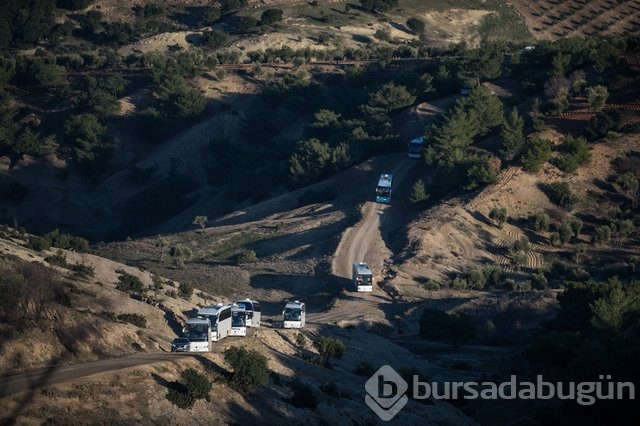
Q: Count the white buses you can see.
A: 6